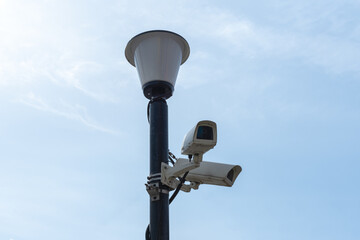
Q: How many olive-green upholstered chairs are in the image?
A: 0